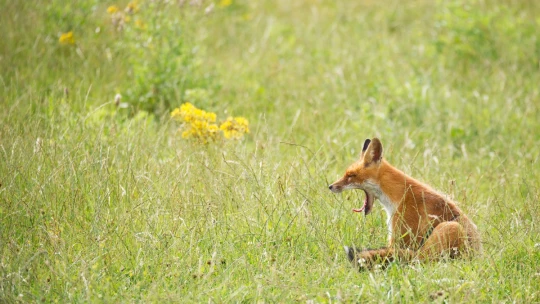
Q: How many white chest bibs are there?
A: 1